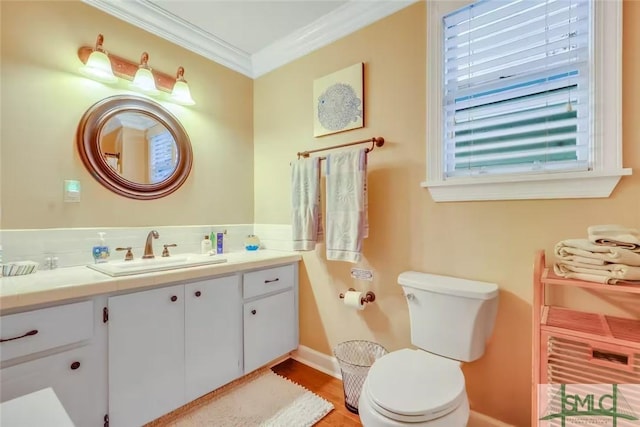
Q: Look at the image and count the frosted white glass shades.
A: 3